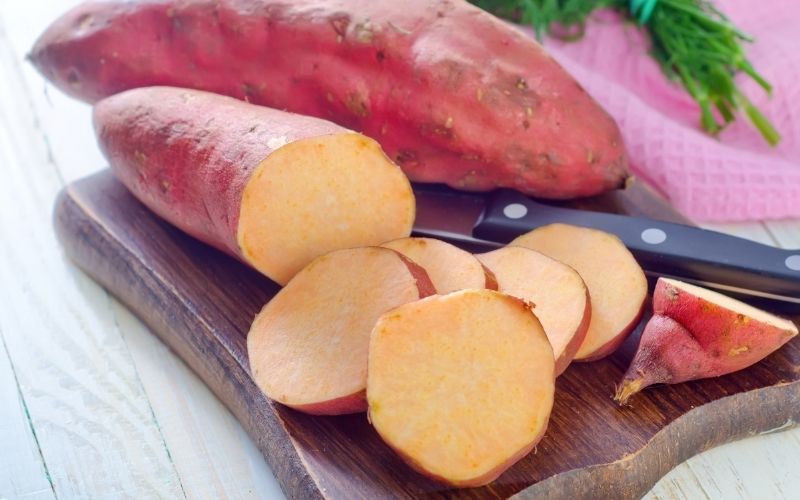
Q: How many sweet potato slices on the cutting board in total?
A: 5